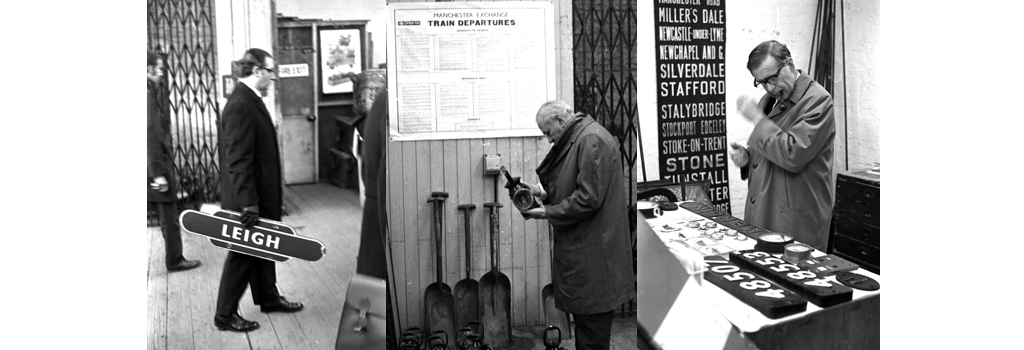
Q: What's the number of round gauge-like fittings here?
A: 2